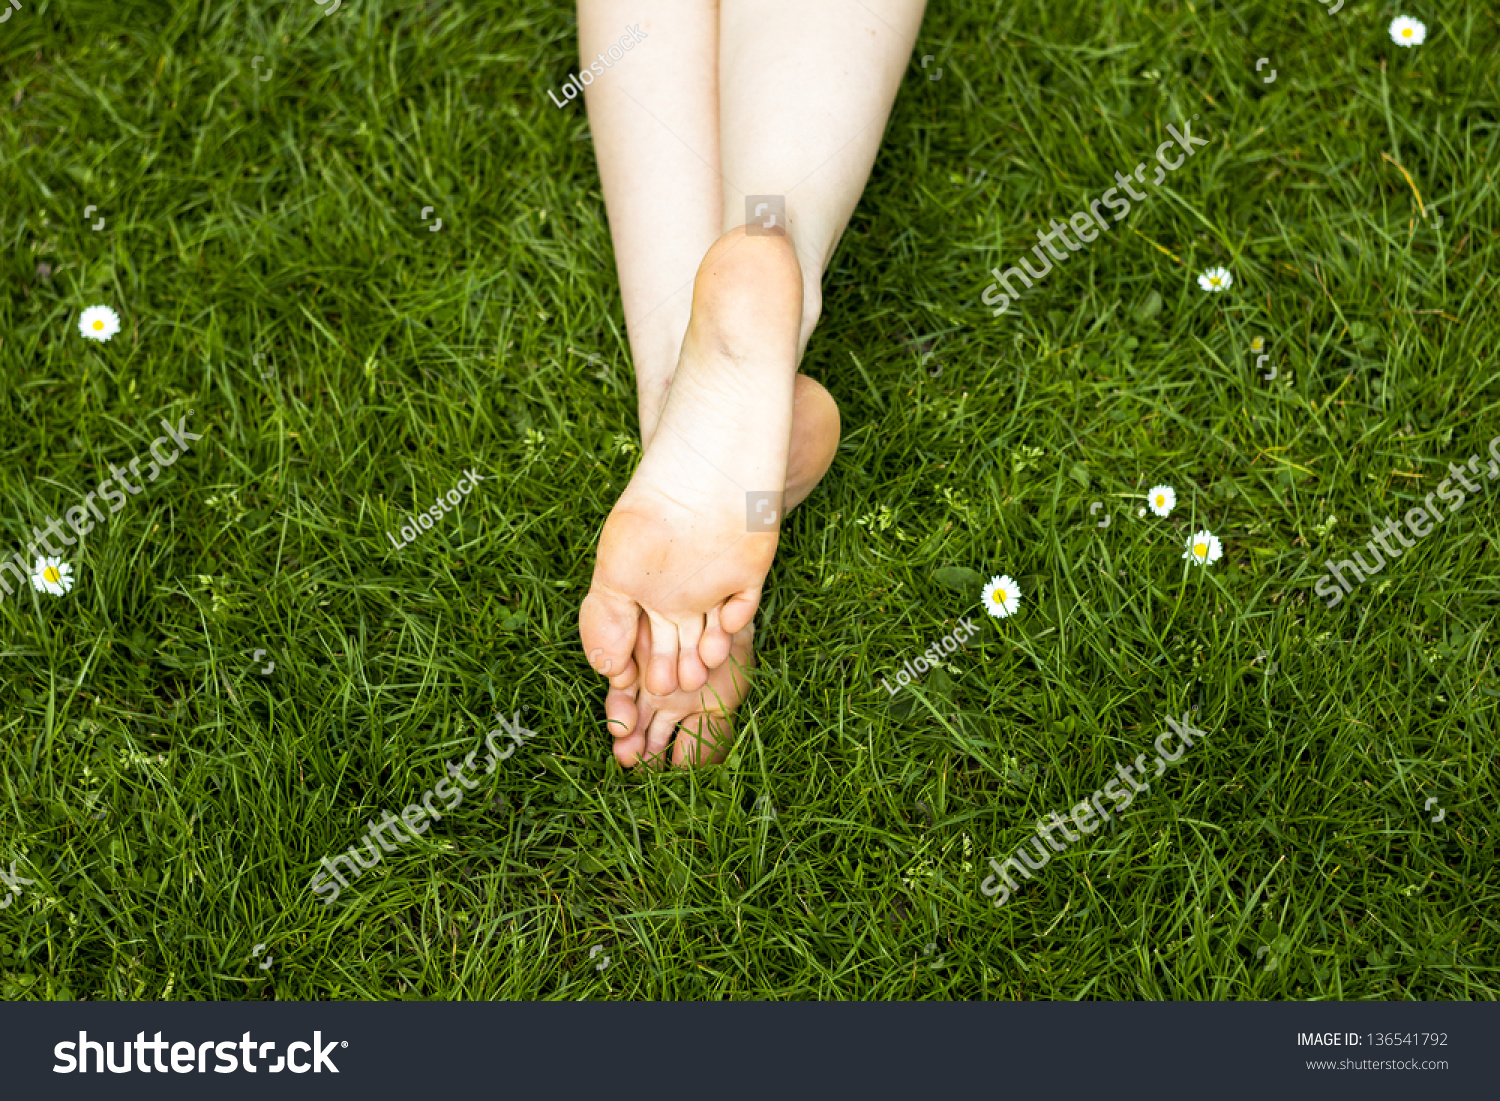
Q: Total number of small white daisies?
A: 7